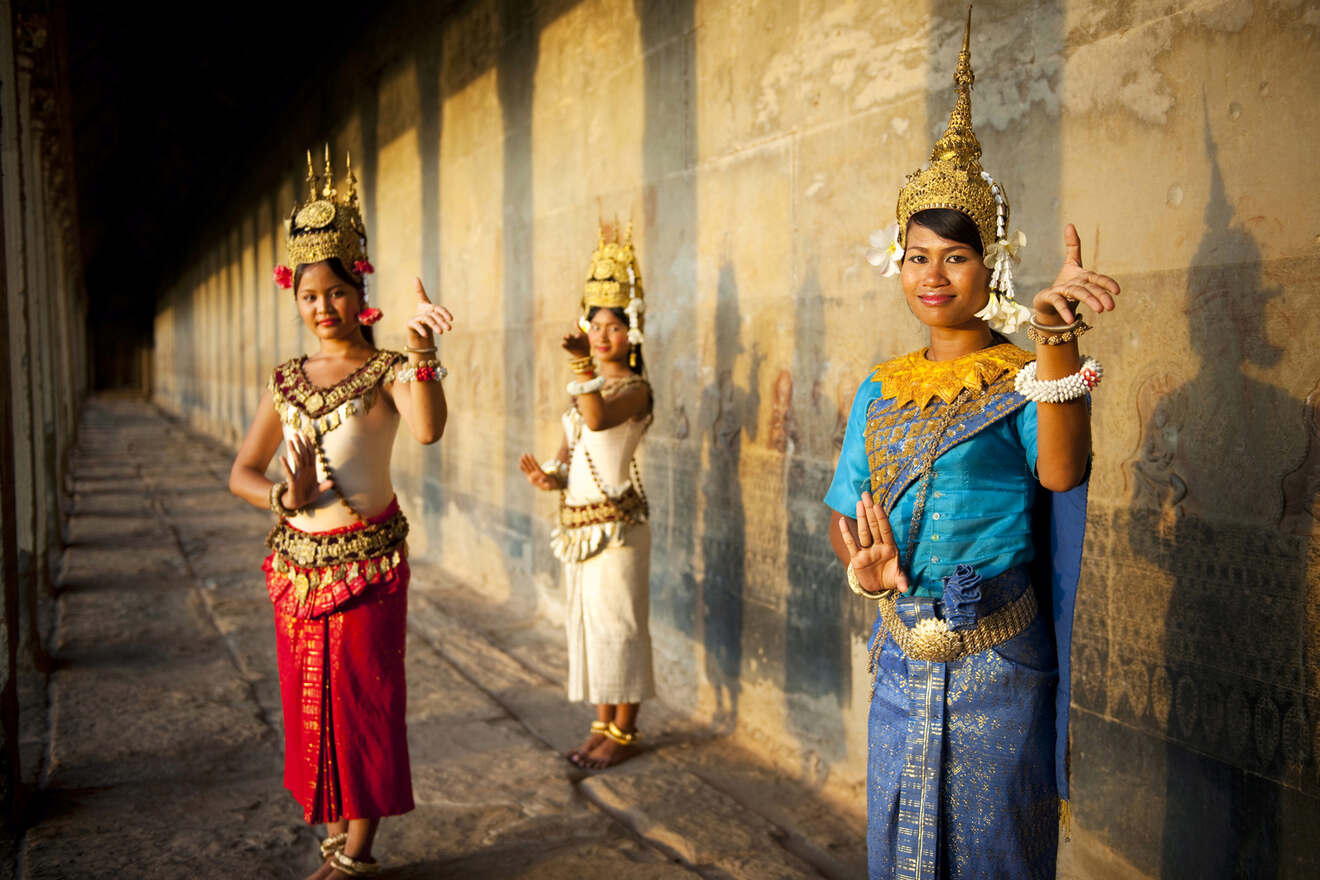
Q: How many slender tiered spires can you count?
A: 7